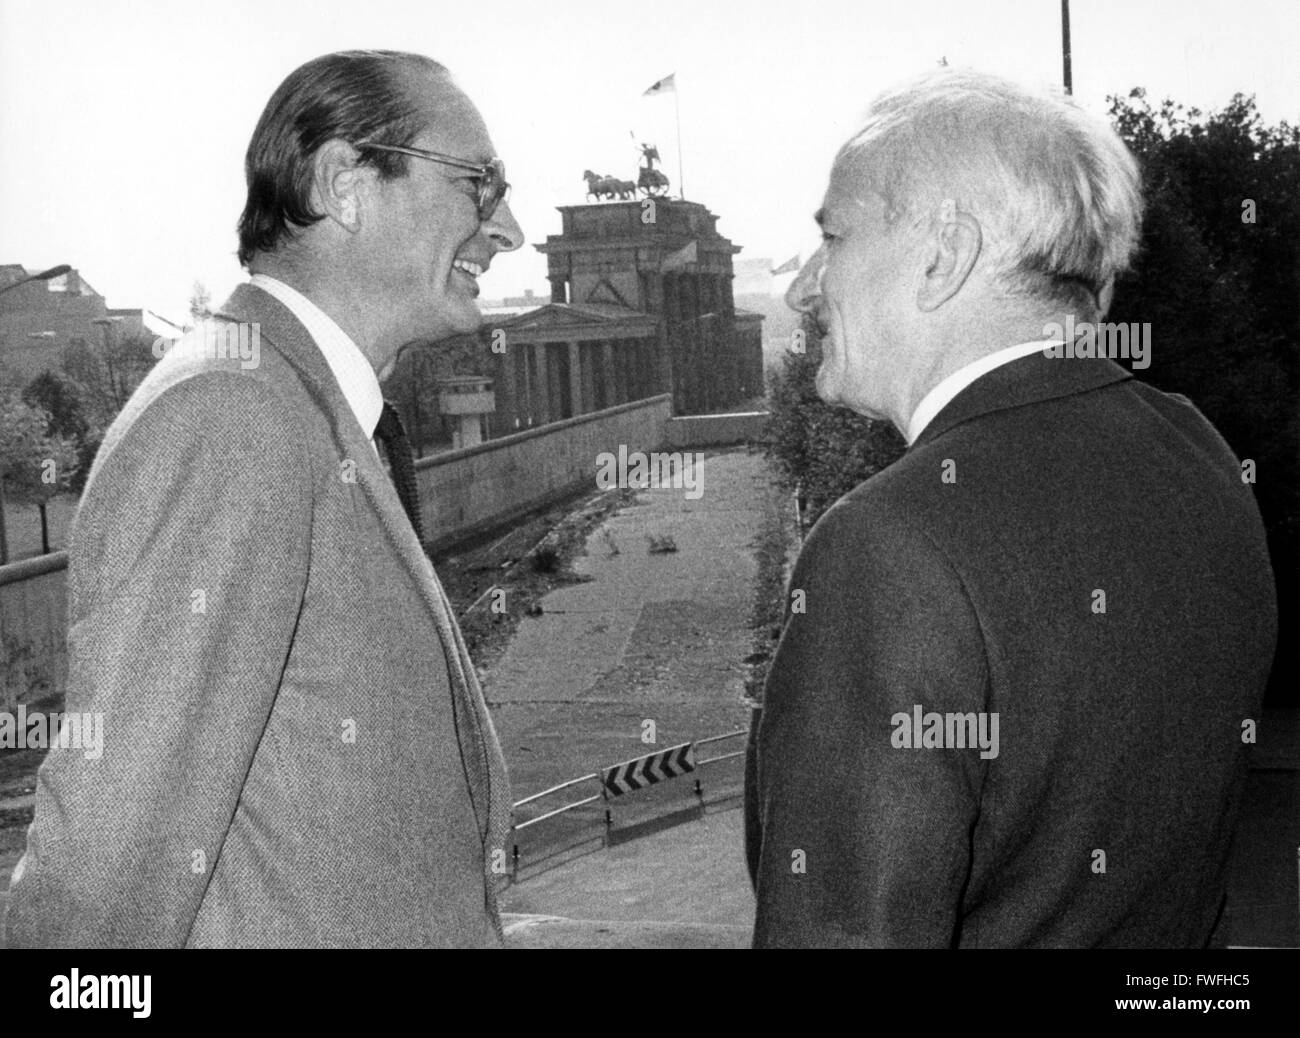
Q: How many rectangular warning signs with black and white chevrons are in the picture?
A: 1